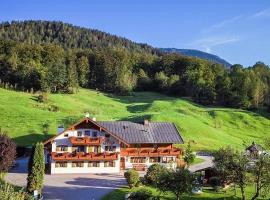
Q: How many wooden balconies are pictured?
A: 3